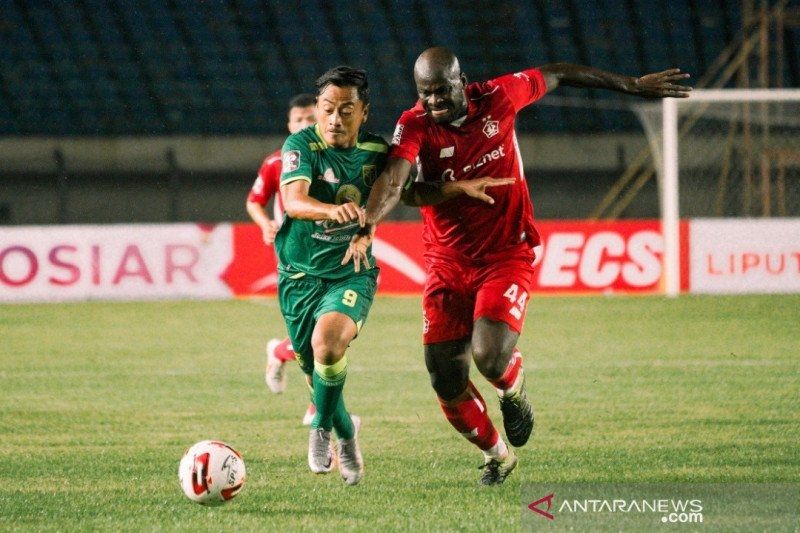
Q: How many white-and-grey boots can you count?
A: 2